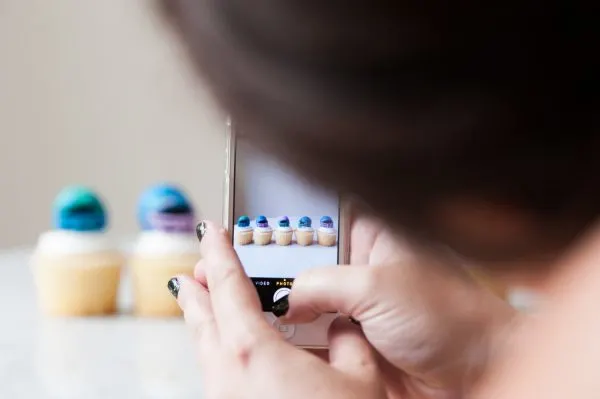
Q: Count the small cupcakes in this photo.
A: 5